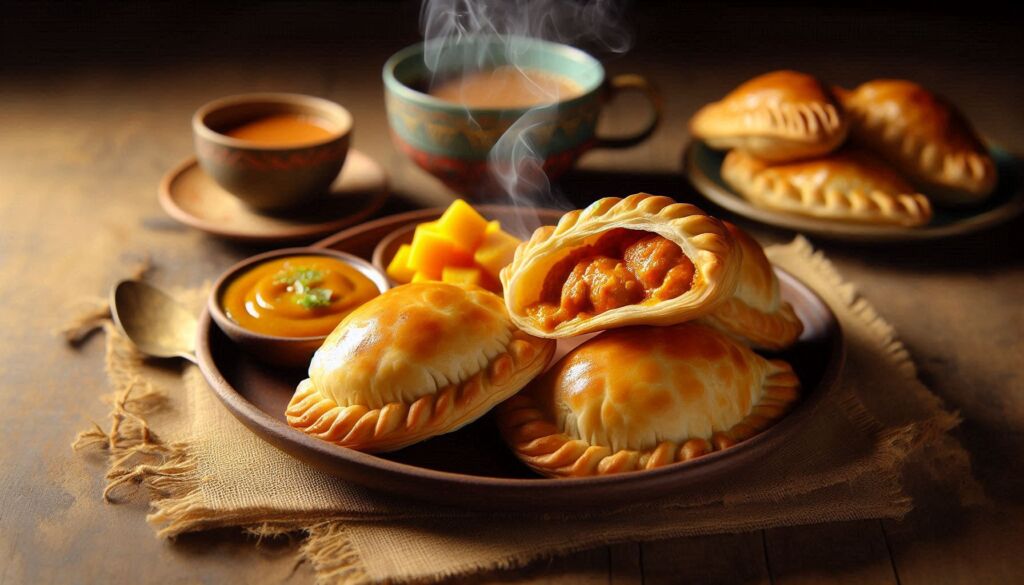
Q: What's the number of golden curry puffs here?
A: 7